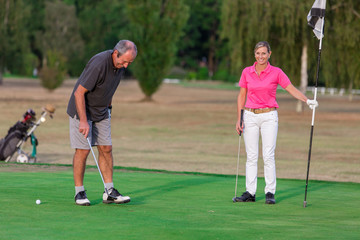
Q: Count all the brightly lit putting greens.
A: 1